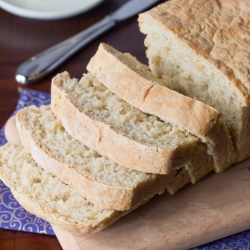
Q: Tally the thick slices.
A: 4